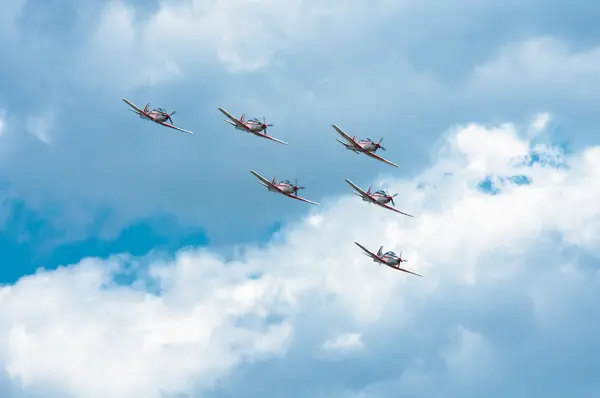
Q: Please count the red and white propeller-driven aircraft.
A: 6